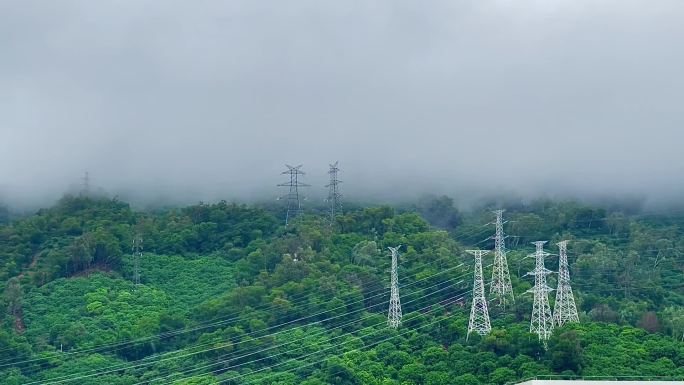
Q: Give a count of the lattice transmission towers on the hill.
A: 9